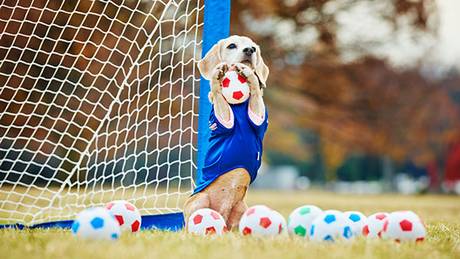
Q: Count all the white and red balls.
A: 6